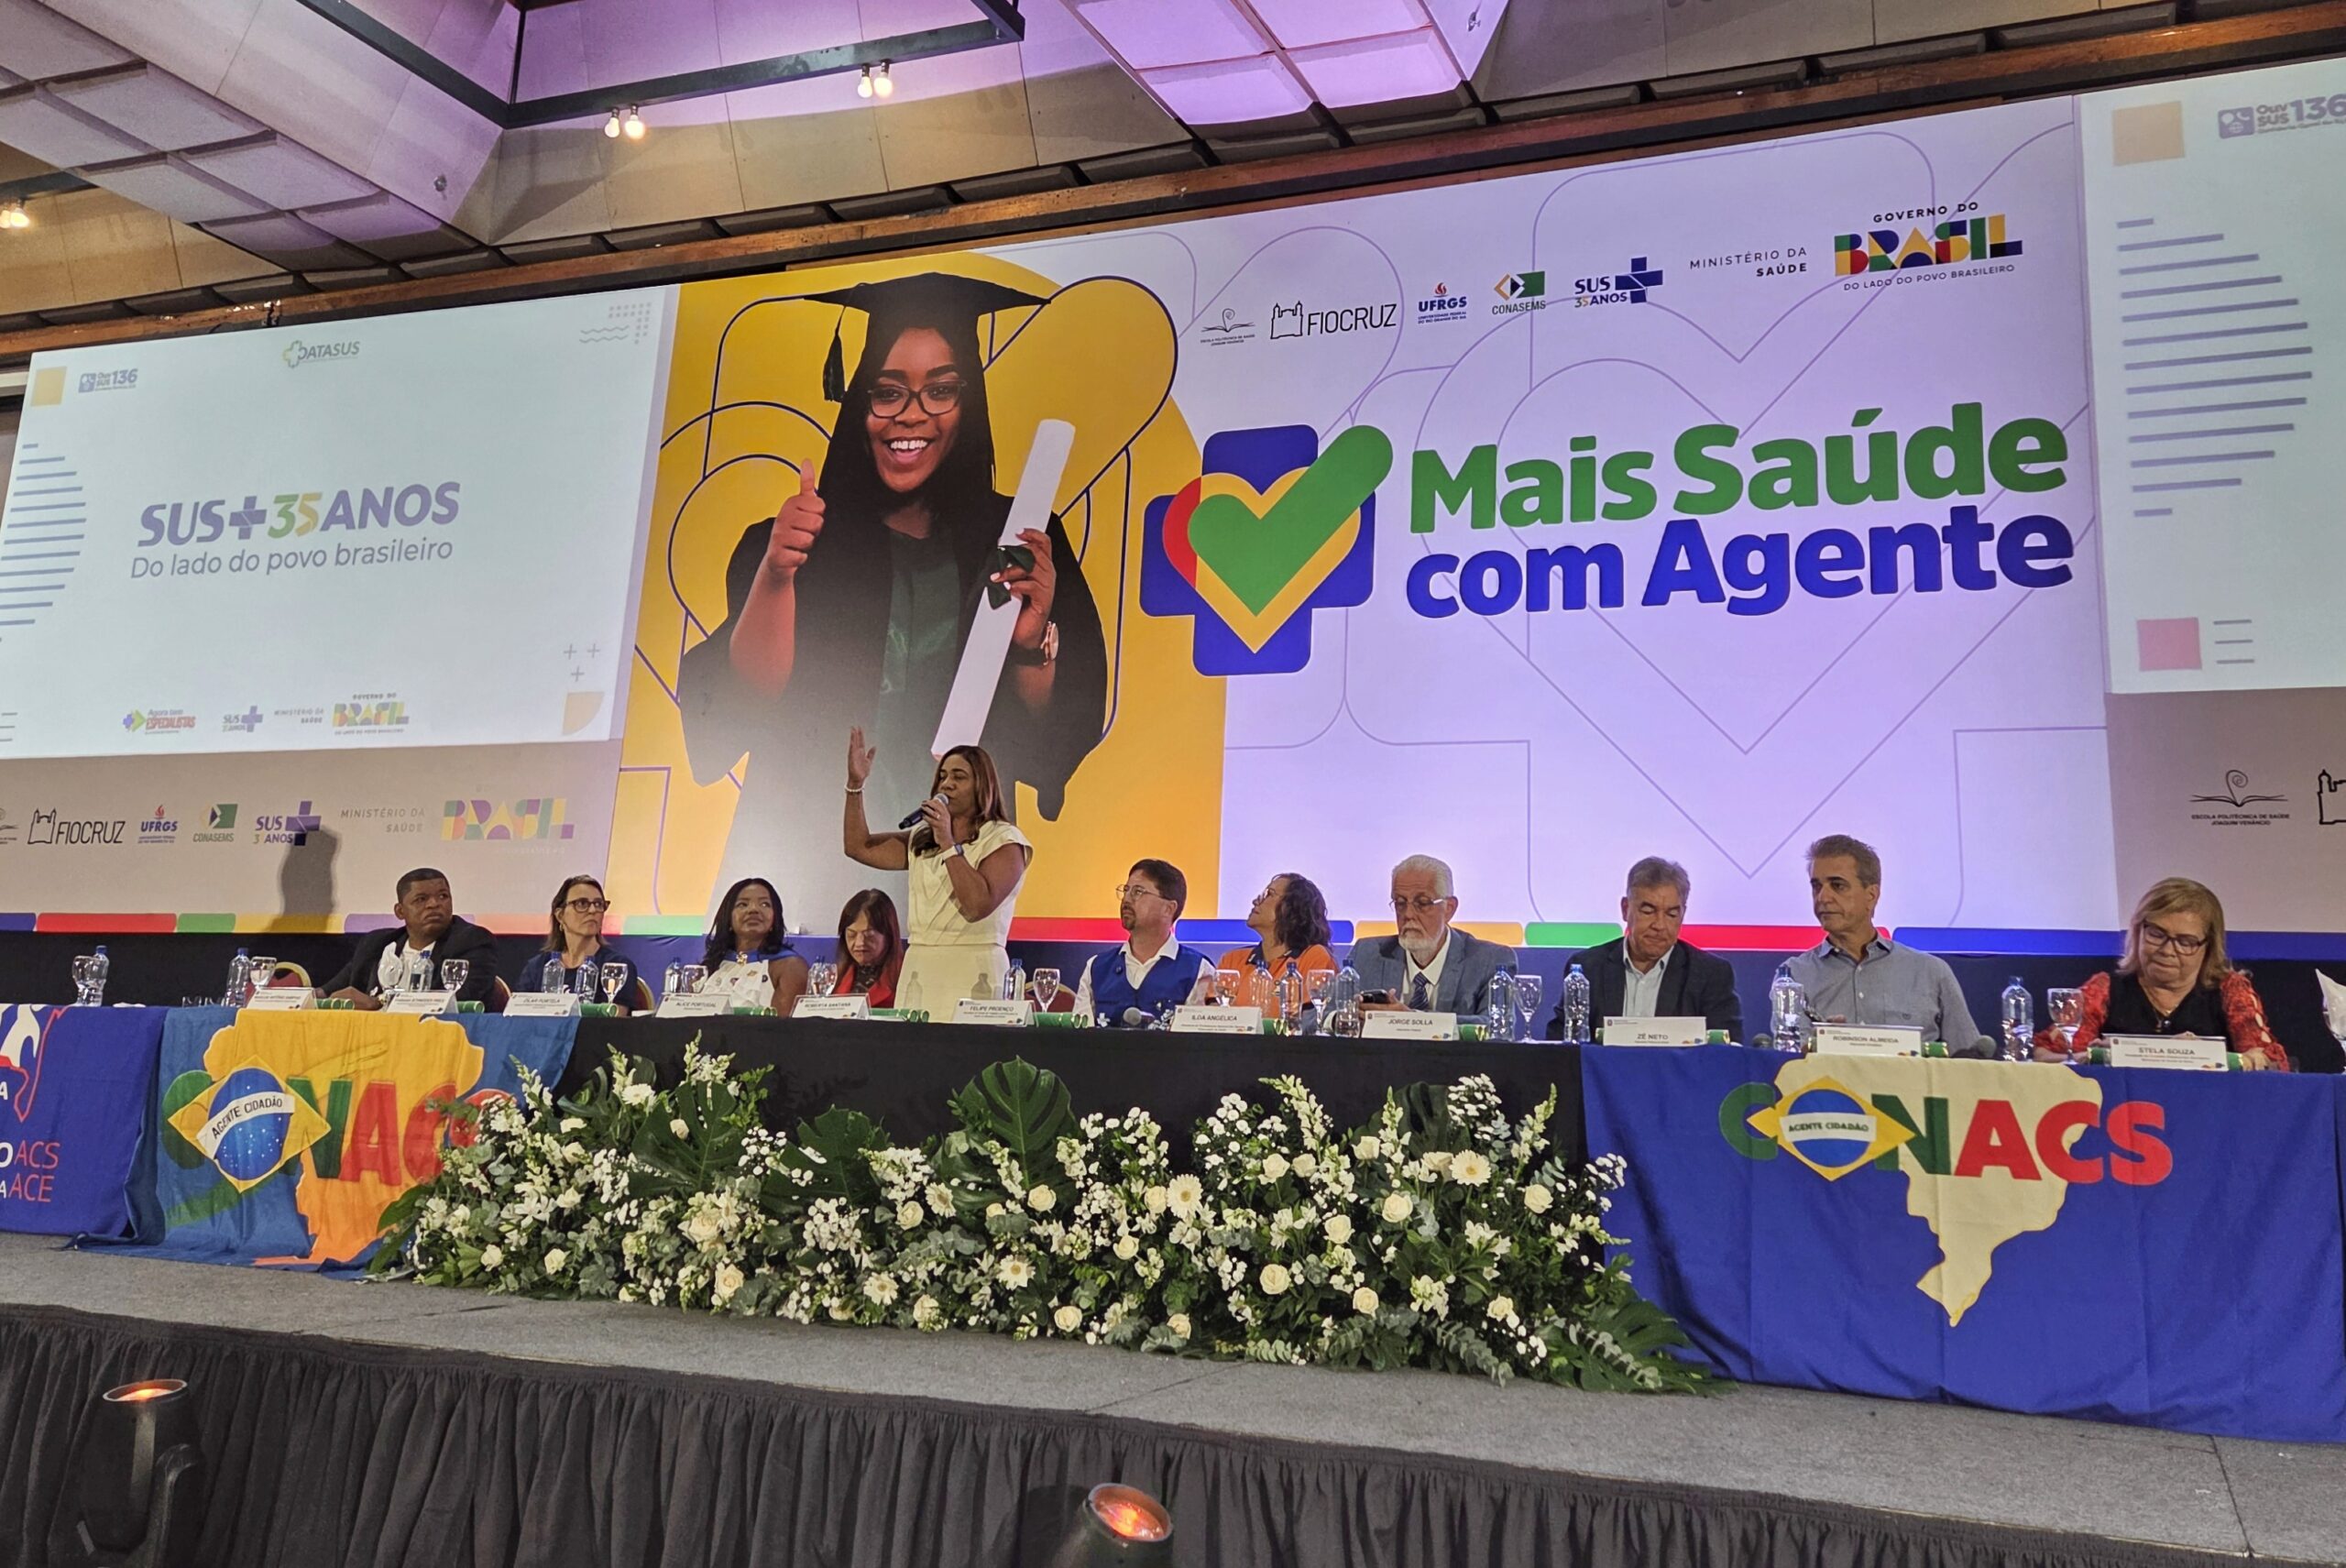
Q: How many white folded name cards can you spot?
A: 11